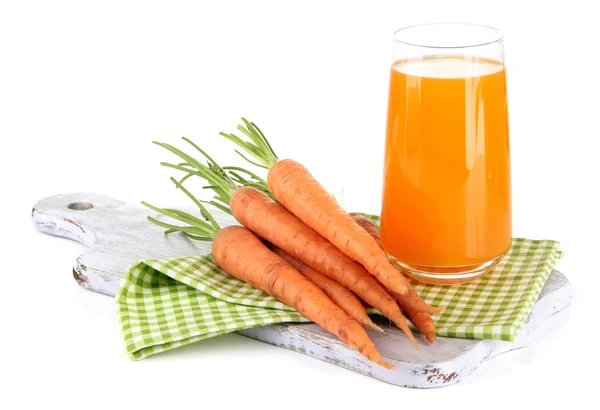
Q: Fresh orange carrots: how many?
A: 6